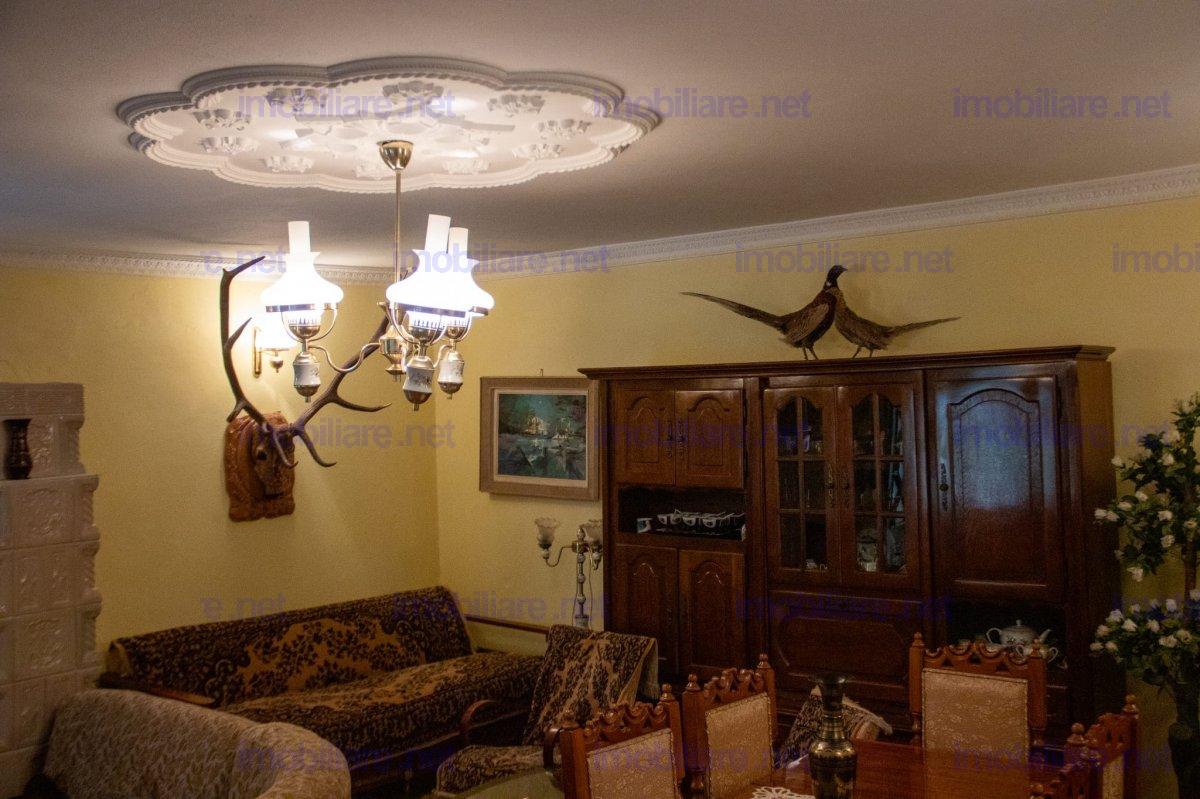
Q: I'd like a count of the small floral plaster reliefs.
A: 10